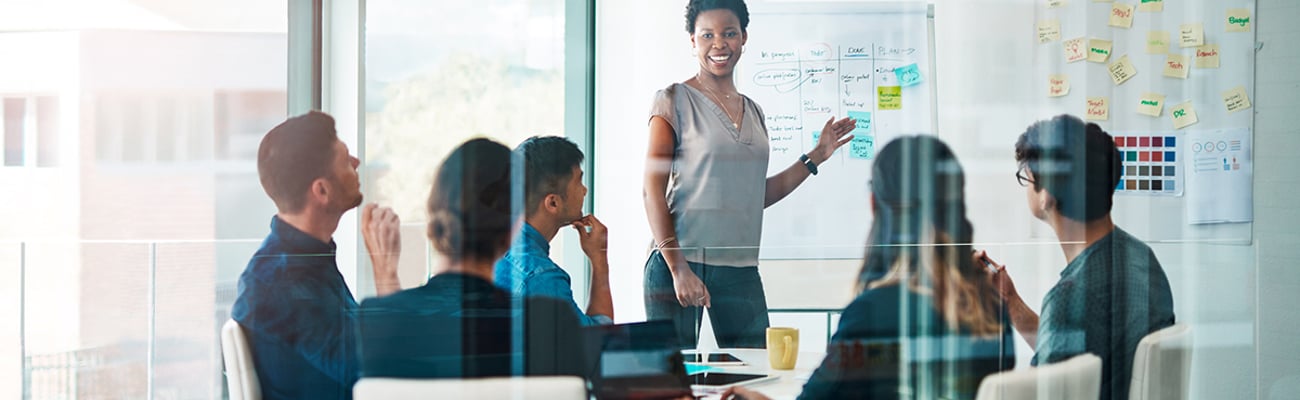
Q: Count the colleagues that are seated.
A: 5